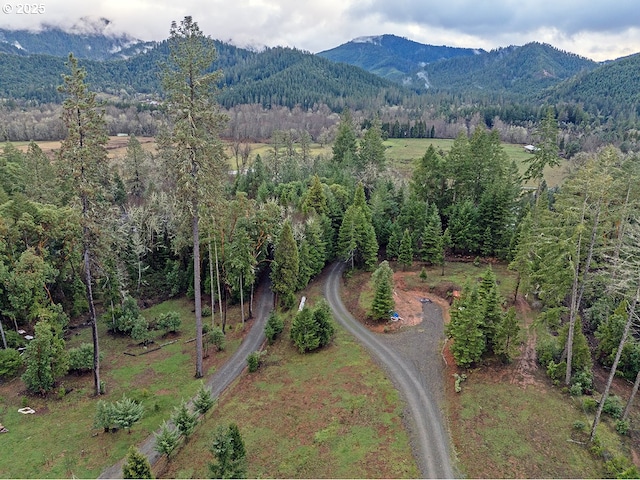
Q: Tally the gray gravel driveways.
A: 2